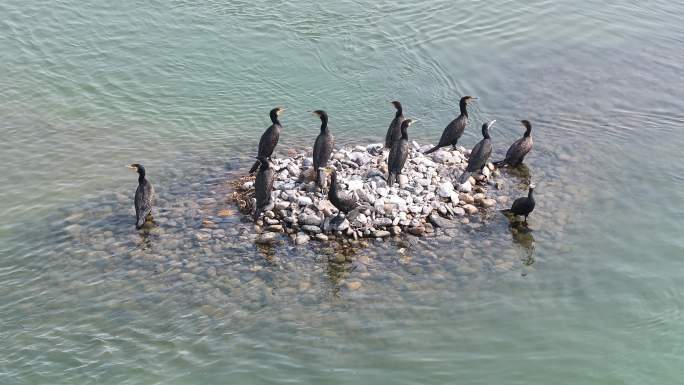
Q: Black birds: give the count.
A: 11